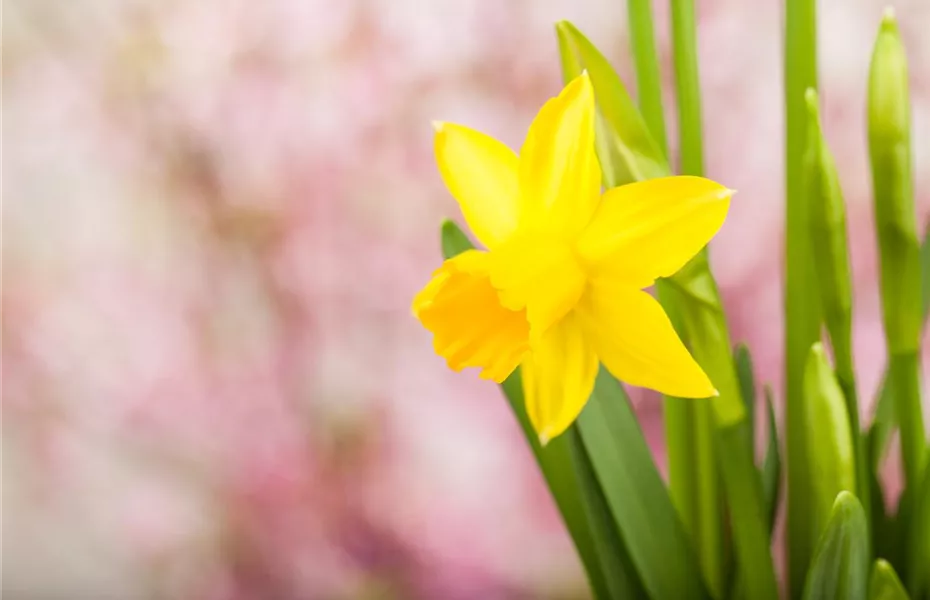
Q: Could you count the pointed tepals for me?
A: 5